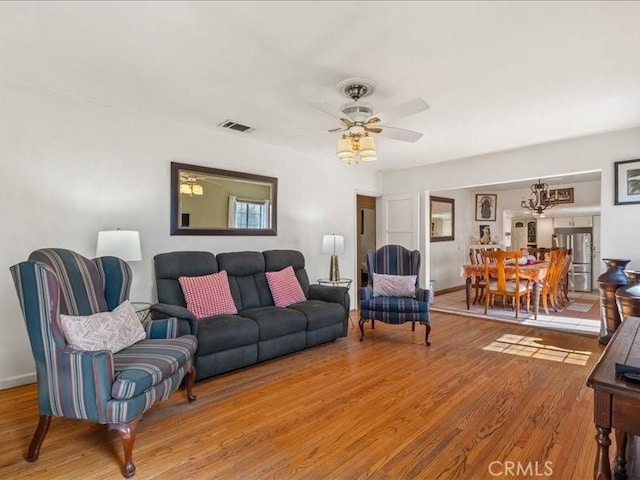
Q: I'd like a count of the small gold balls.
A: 0